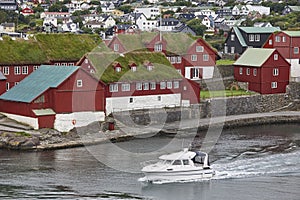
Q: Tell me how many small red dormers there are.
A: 3